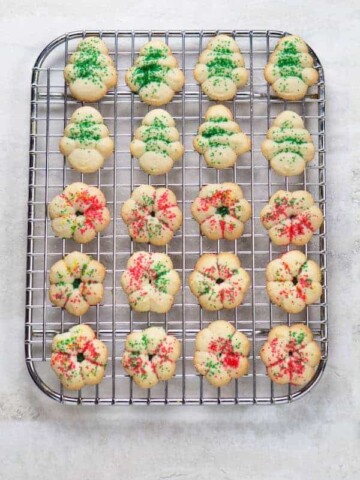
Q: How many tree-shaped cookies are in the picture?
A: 8